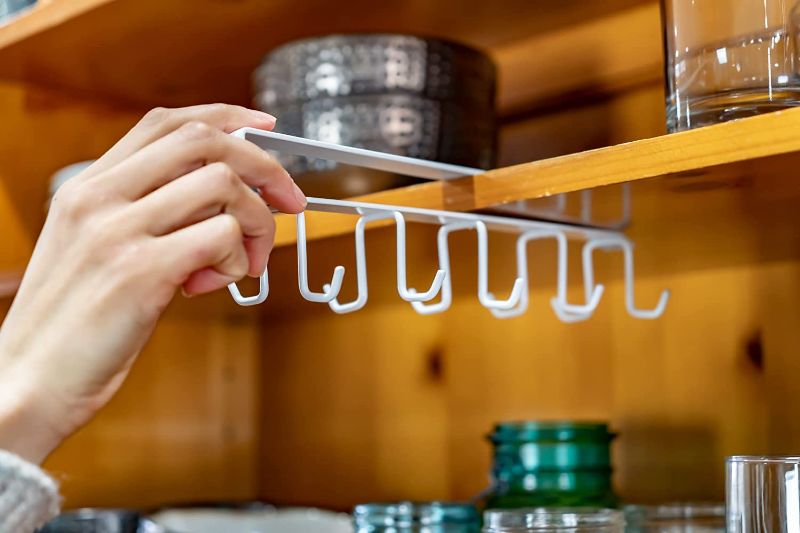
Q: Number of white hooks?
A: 10